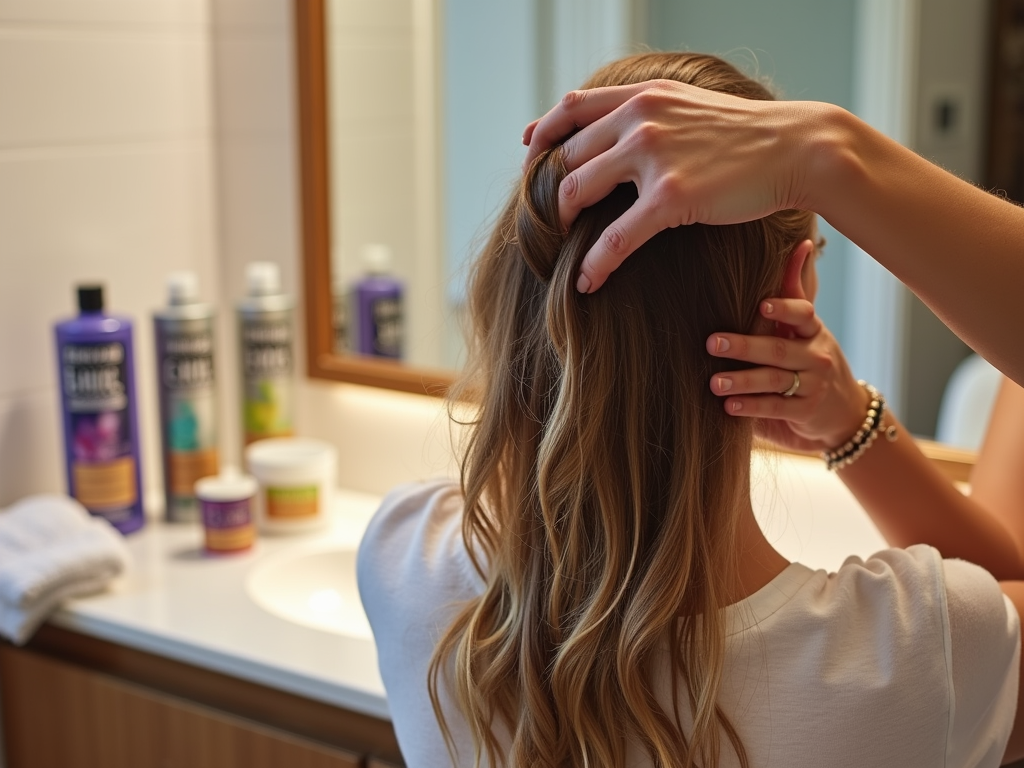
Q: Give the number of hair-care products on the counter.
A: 5